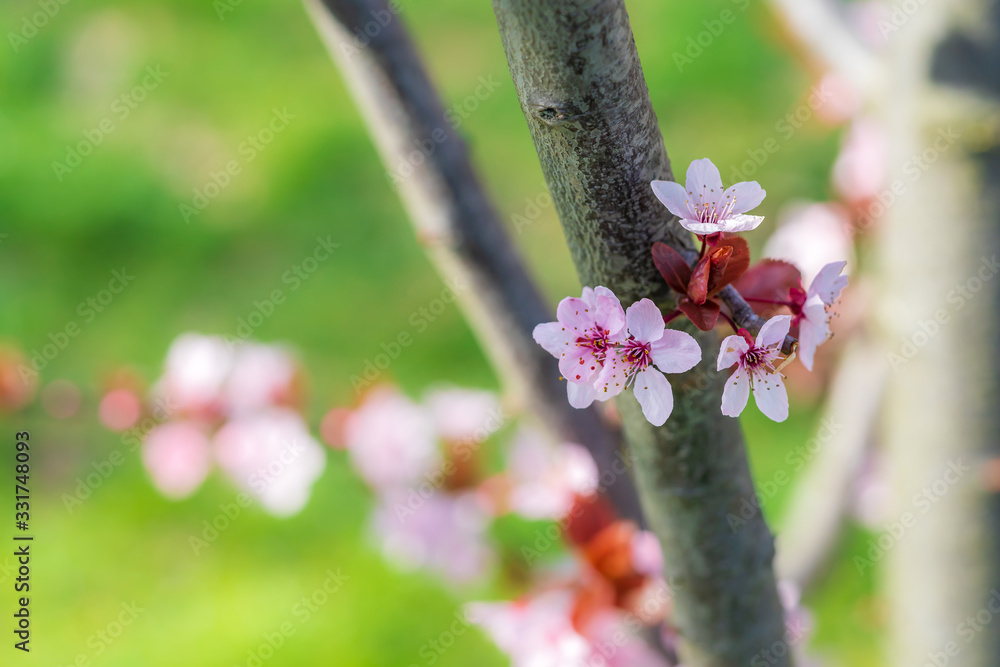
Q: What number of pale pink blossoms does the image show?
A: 5